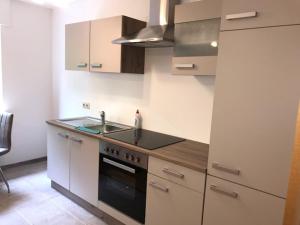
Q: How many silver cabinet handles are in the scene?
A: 10